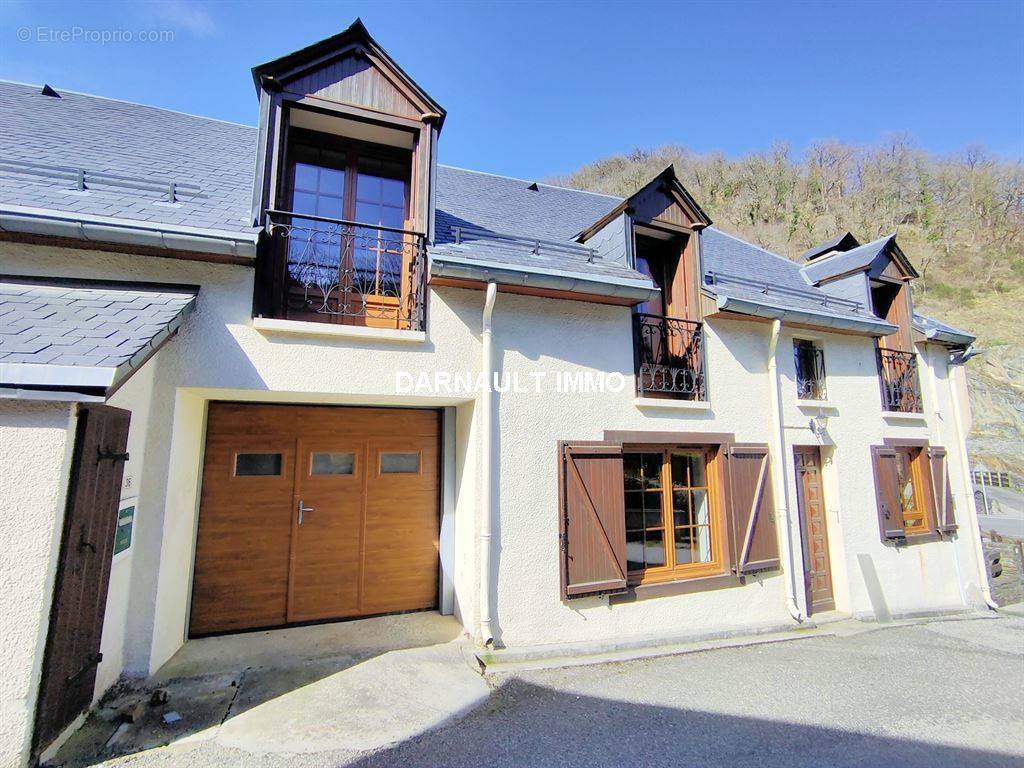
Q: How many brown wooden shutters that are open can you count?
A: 4